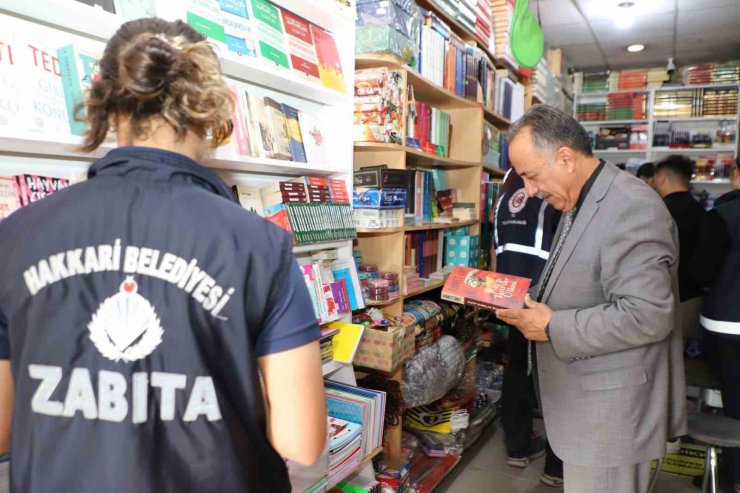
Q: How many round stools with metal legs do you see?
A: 1